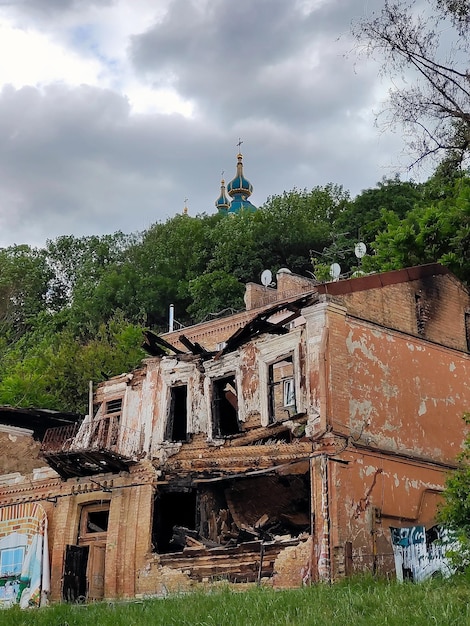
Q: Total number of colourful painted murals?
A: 2